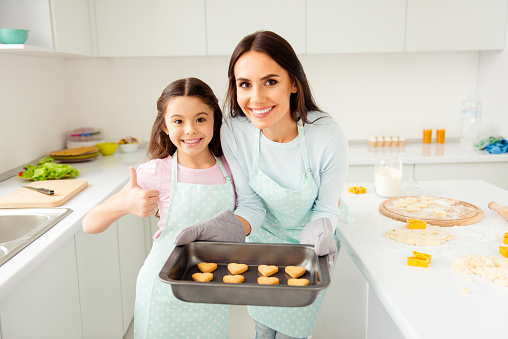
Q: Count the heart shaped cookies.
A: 8